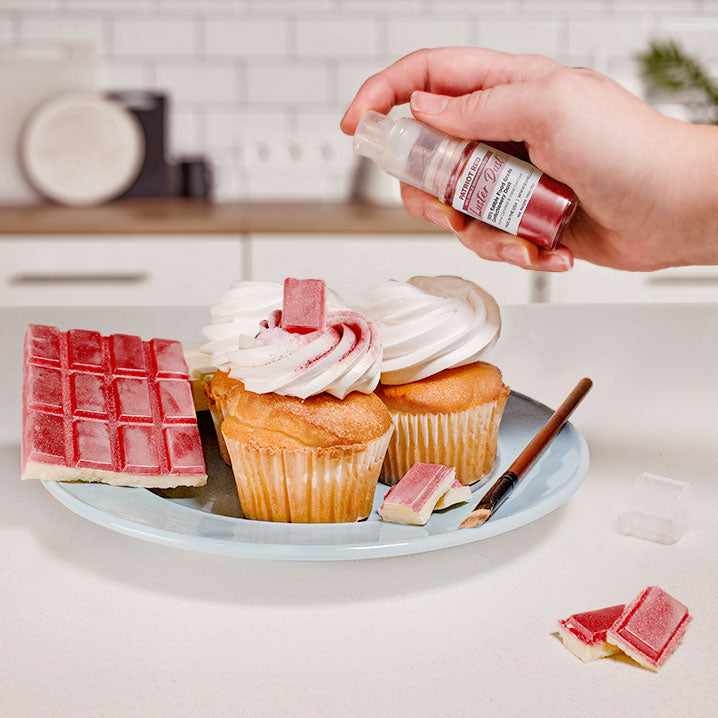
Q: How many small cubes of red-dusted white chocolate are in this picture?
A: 5